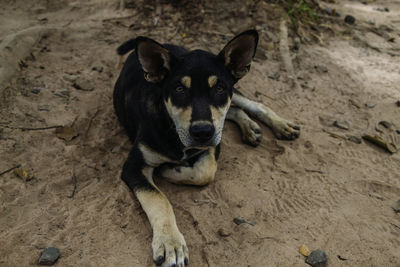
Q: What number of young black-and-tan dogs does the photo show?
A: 1